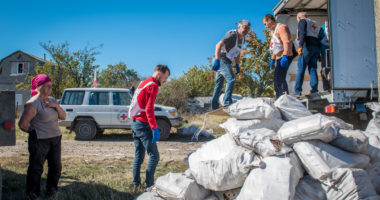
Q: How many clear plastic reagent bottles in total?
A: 0